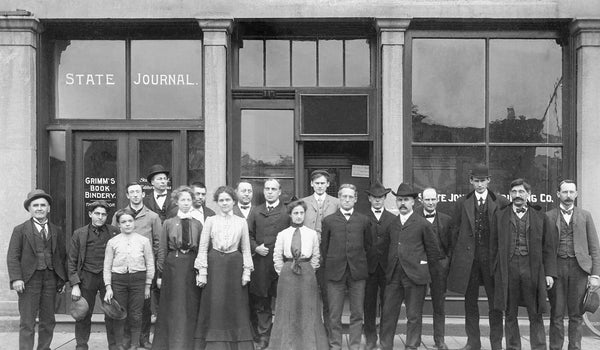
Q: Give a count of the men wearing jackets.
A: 15